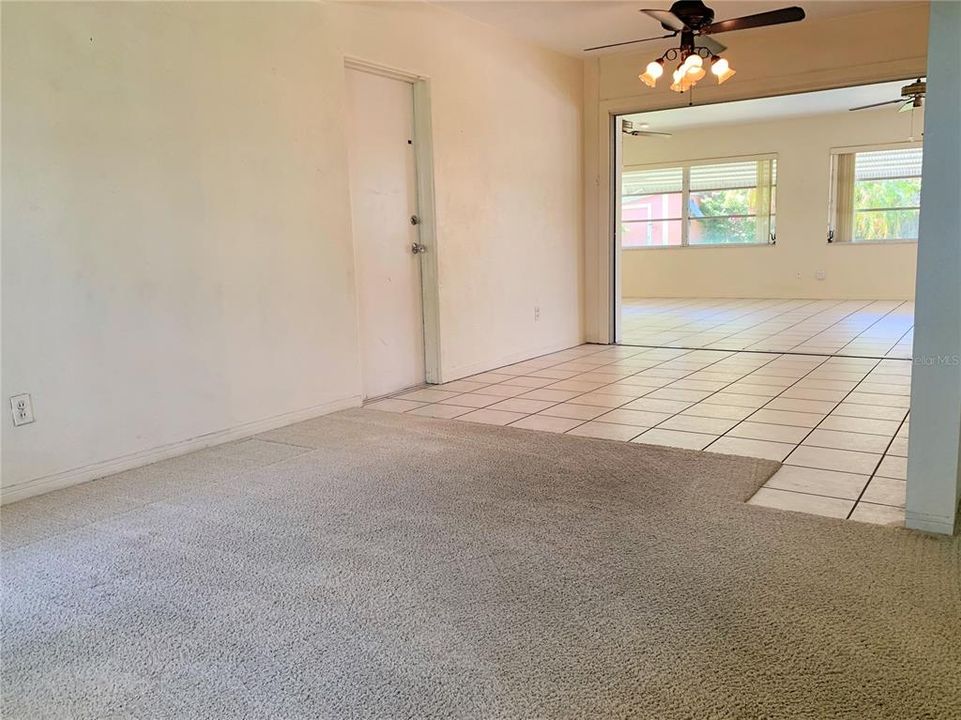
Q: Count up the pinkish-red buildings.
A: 1